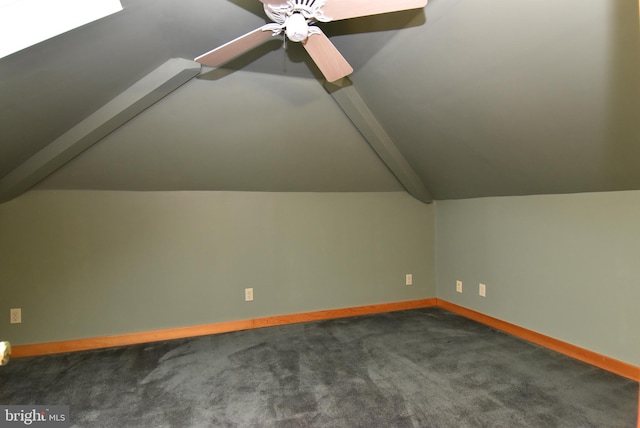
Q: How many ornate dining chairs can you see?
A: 0